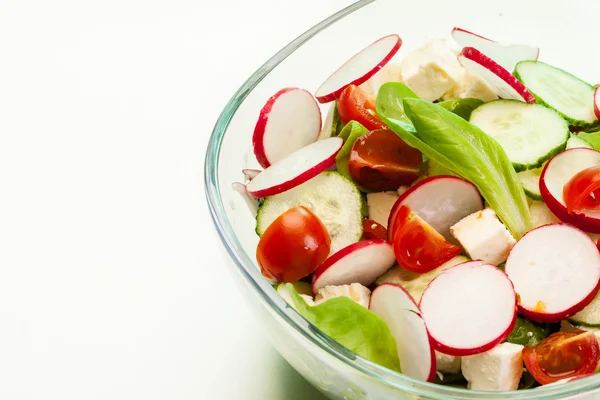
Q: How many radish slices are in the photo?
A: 12